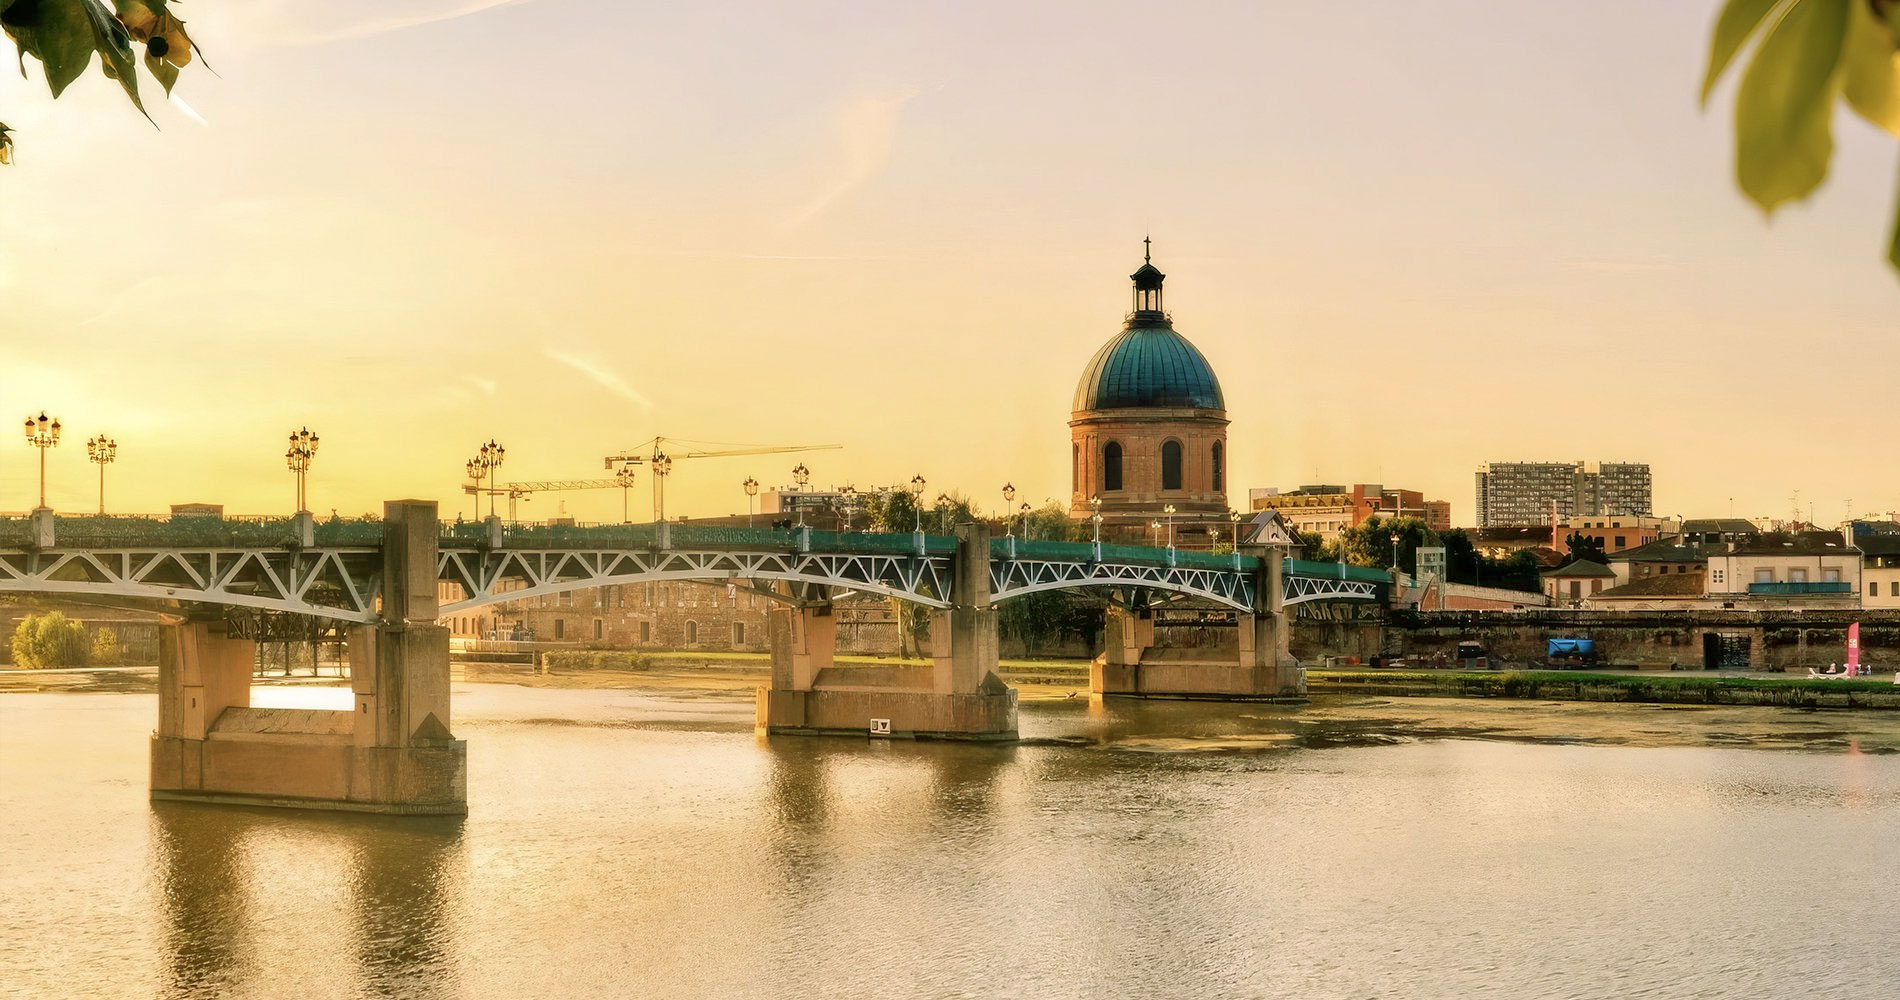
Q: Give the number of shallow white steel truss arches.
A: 4